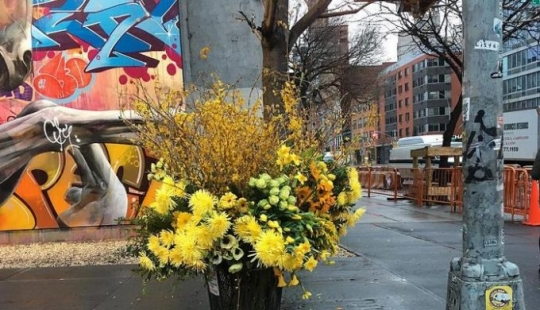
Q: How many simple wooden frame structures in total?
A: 1